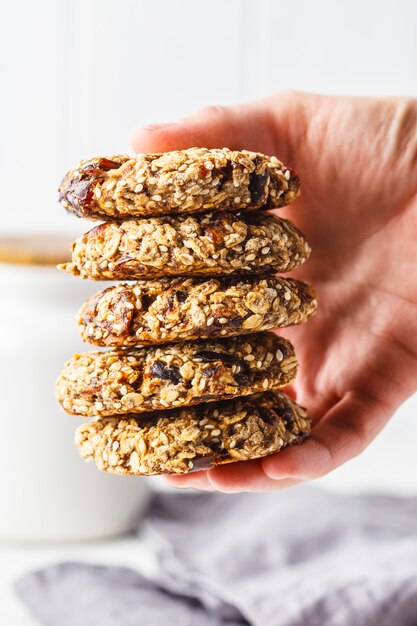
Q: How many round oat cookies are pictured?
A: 5